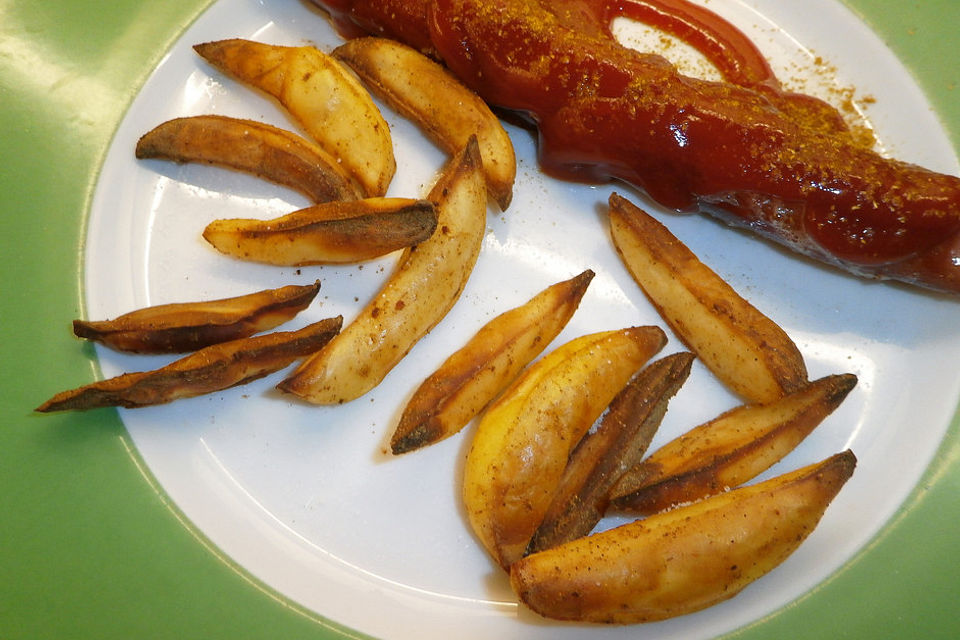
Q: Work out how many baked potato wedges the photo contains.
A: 13